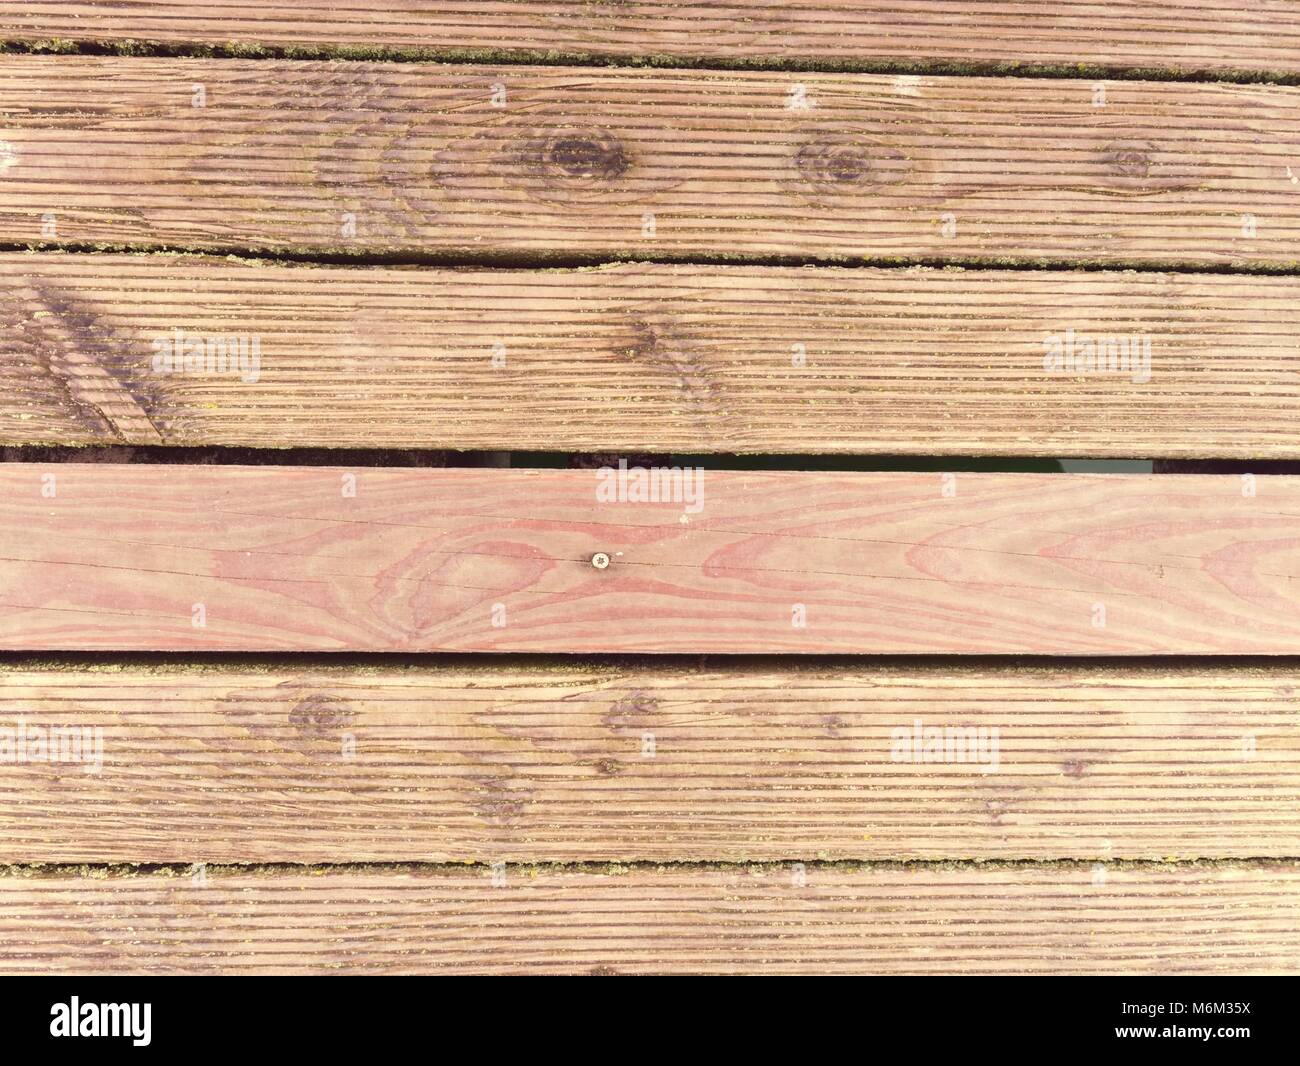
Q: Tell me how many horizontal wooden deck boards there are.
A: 6